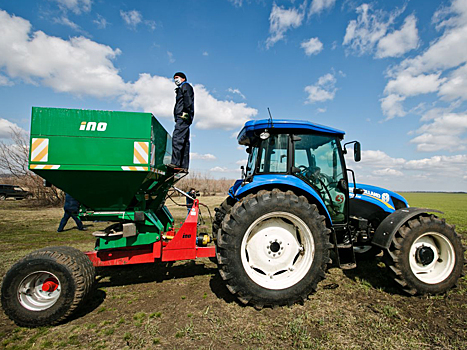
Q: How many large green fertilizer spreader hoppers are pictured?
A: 1